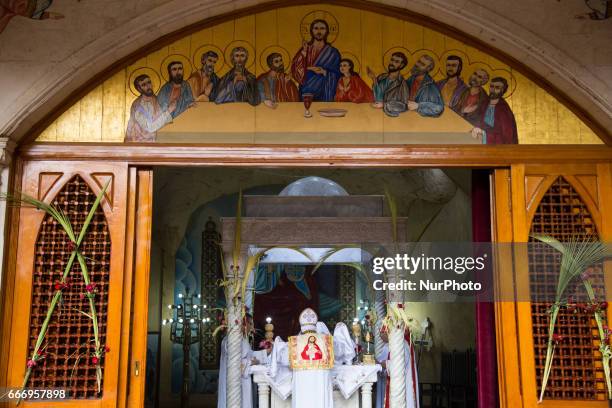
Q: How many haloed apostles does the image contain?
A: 11